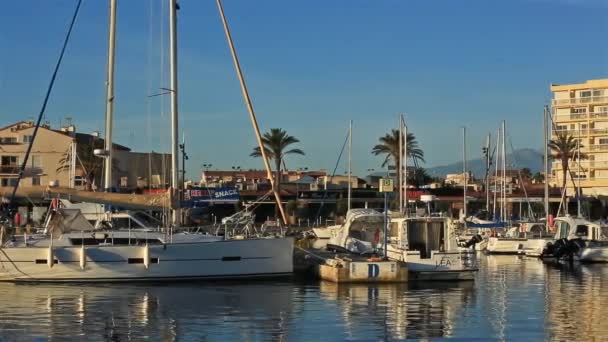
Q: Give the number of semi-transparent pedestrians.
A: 0